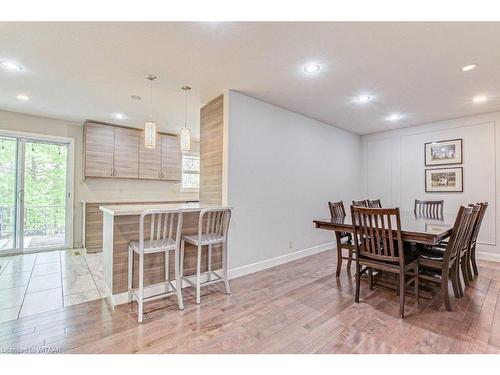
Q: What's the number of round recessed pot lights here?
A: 8